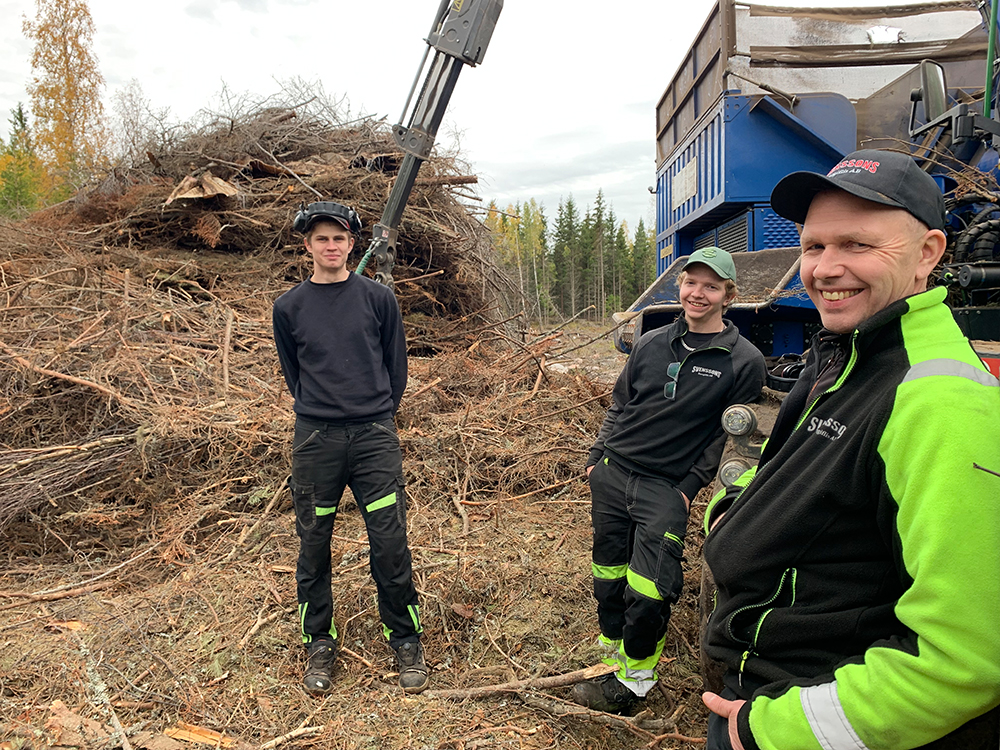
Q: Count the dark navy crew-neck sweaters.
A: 1